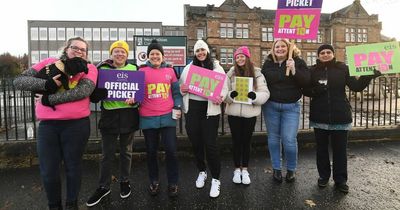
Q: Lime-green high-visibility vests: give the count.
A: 1